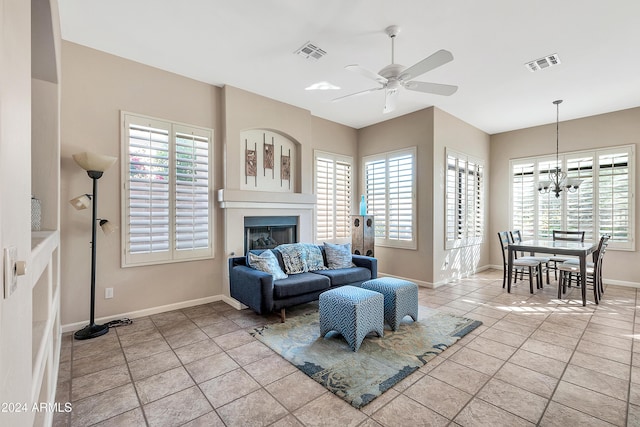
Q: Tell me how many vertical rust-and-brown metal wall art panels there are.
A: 3